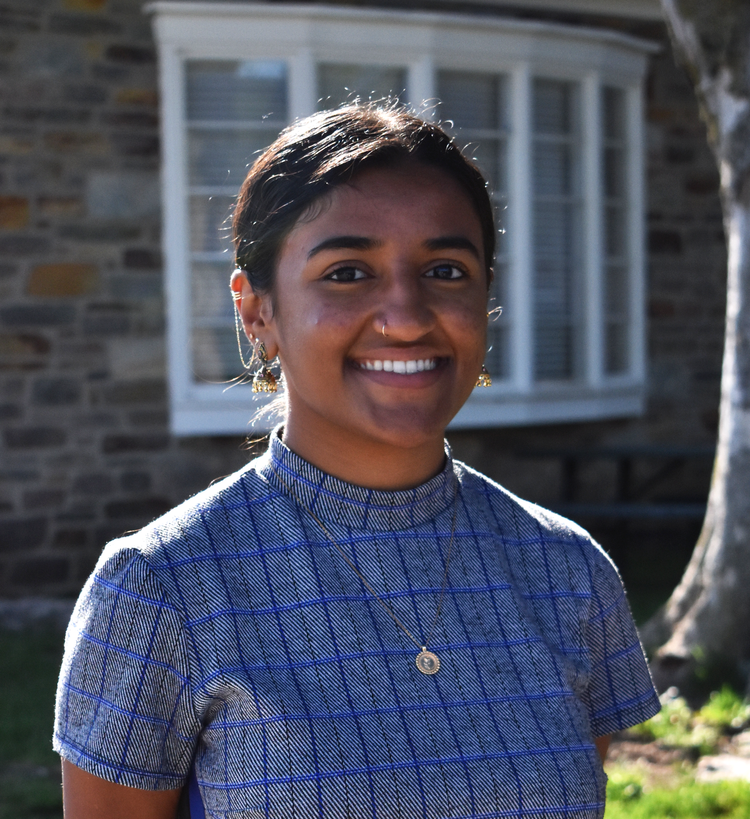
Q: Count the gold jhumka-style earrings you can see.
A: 2